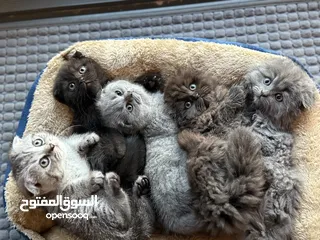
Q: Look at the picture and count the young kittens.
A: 5